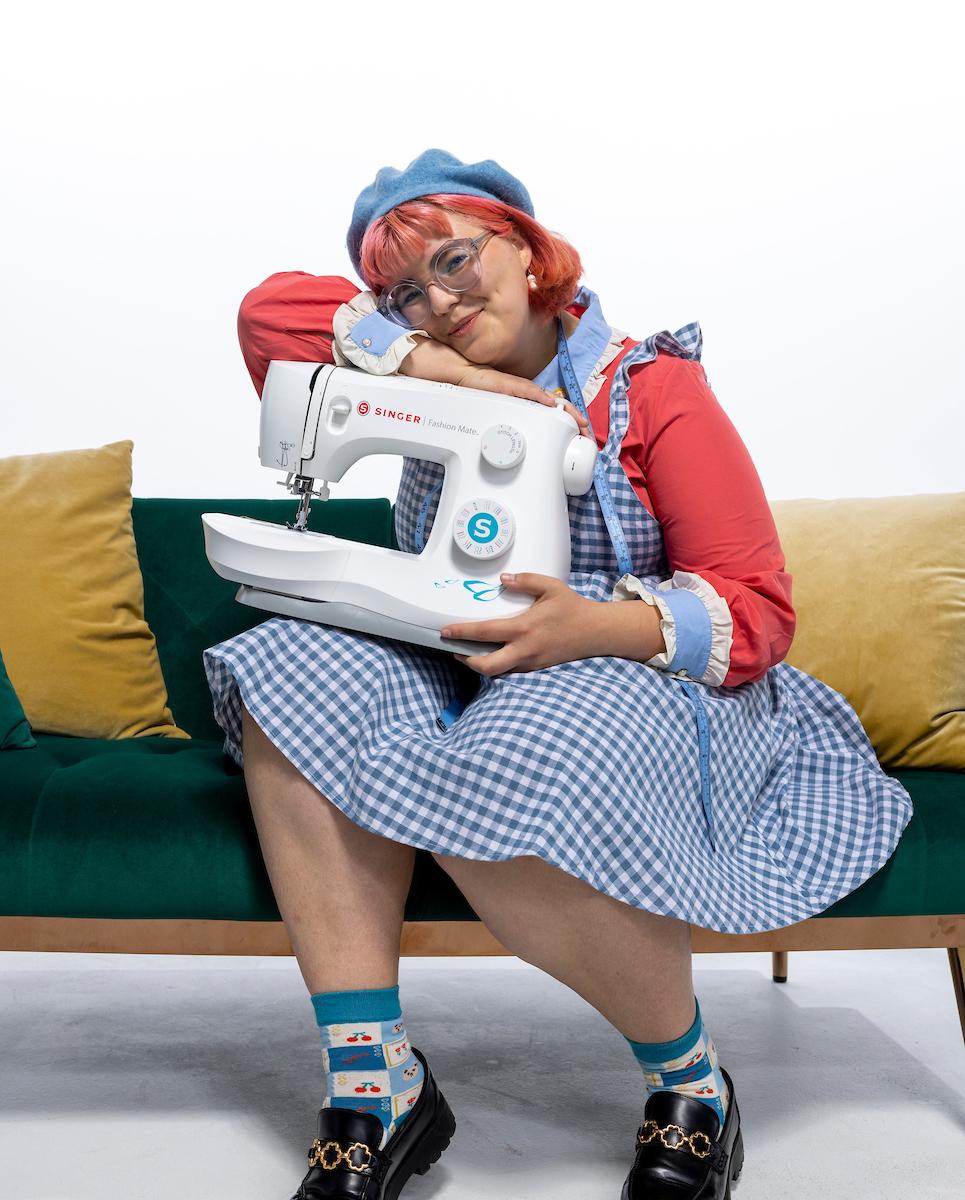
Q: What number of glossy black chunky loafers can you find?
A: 2